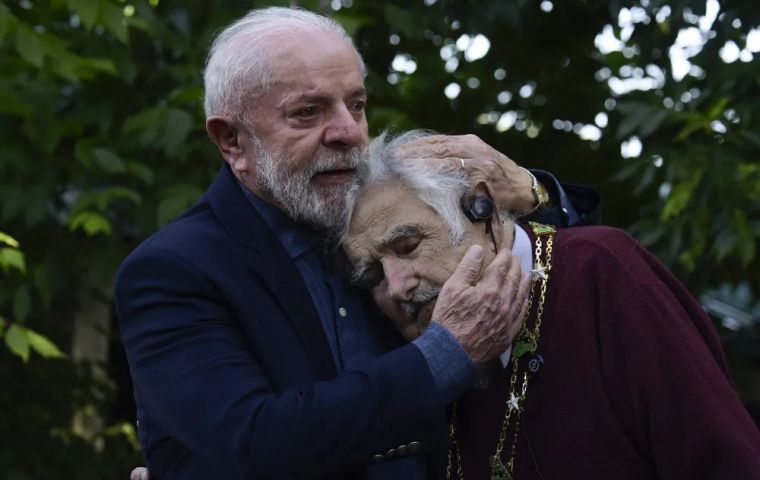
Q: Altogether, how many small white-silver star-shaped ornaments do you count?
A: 2